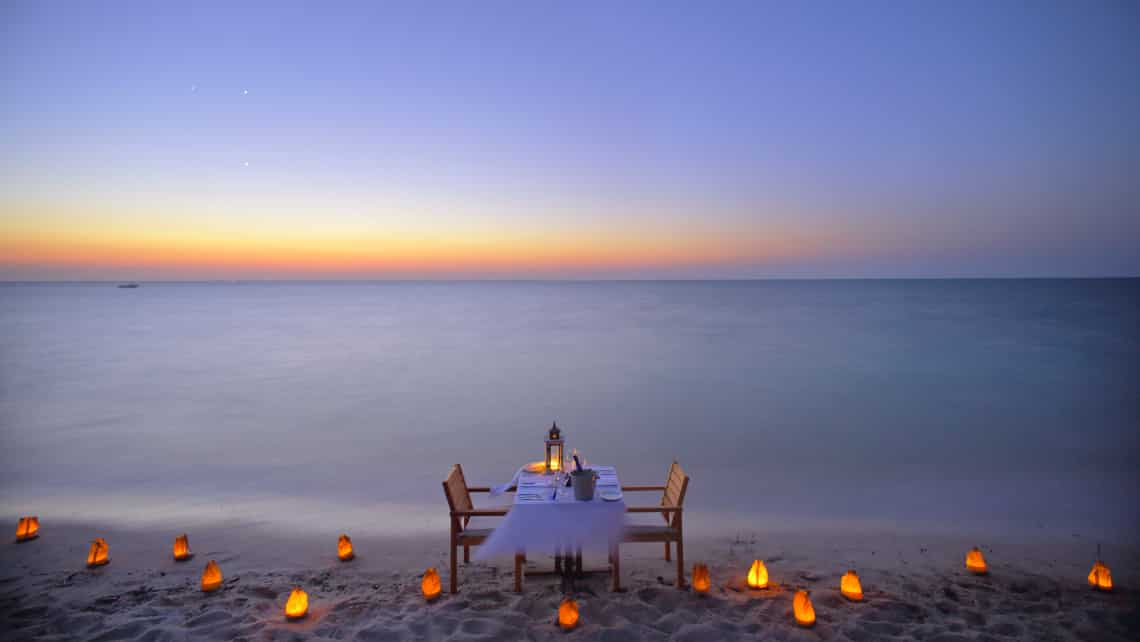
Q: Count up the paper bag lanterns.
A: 14